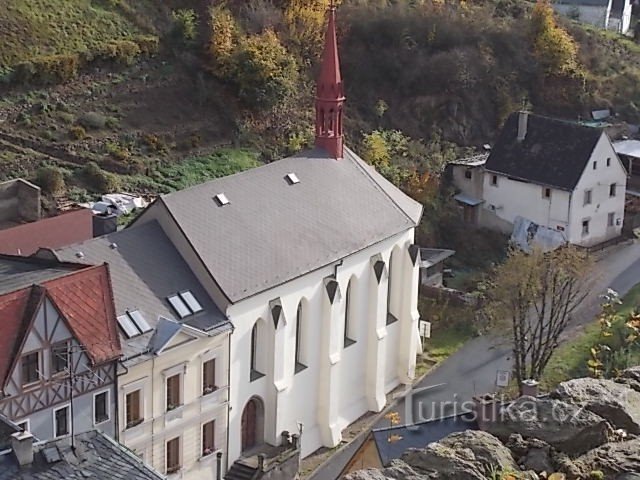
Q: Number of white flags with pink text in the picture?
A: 0